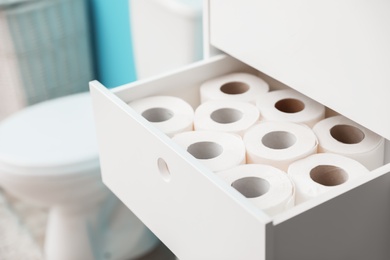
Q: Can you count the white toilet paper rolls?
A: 9